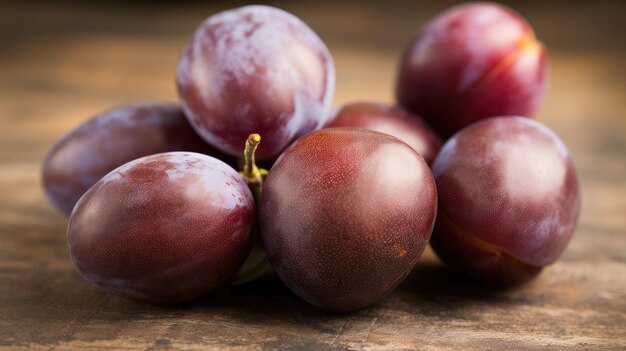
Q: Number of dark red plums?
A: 7